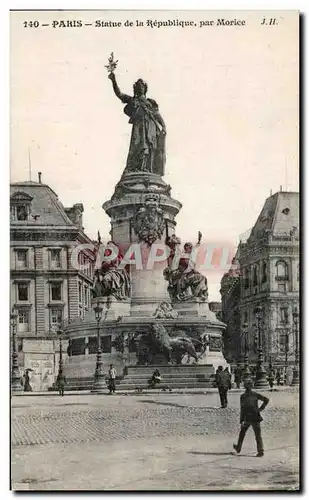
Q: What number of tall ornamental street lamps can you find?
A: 6